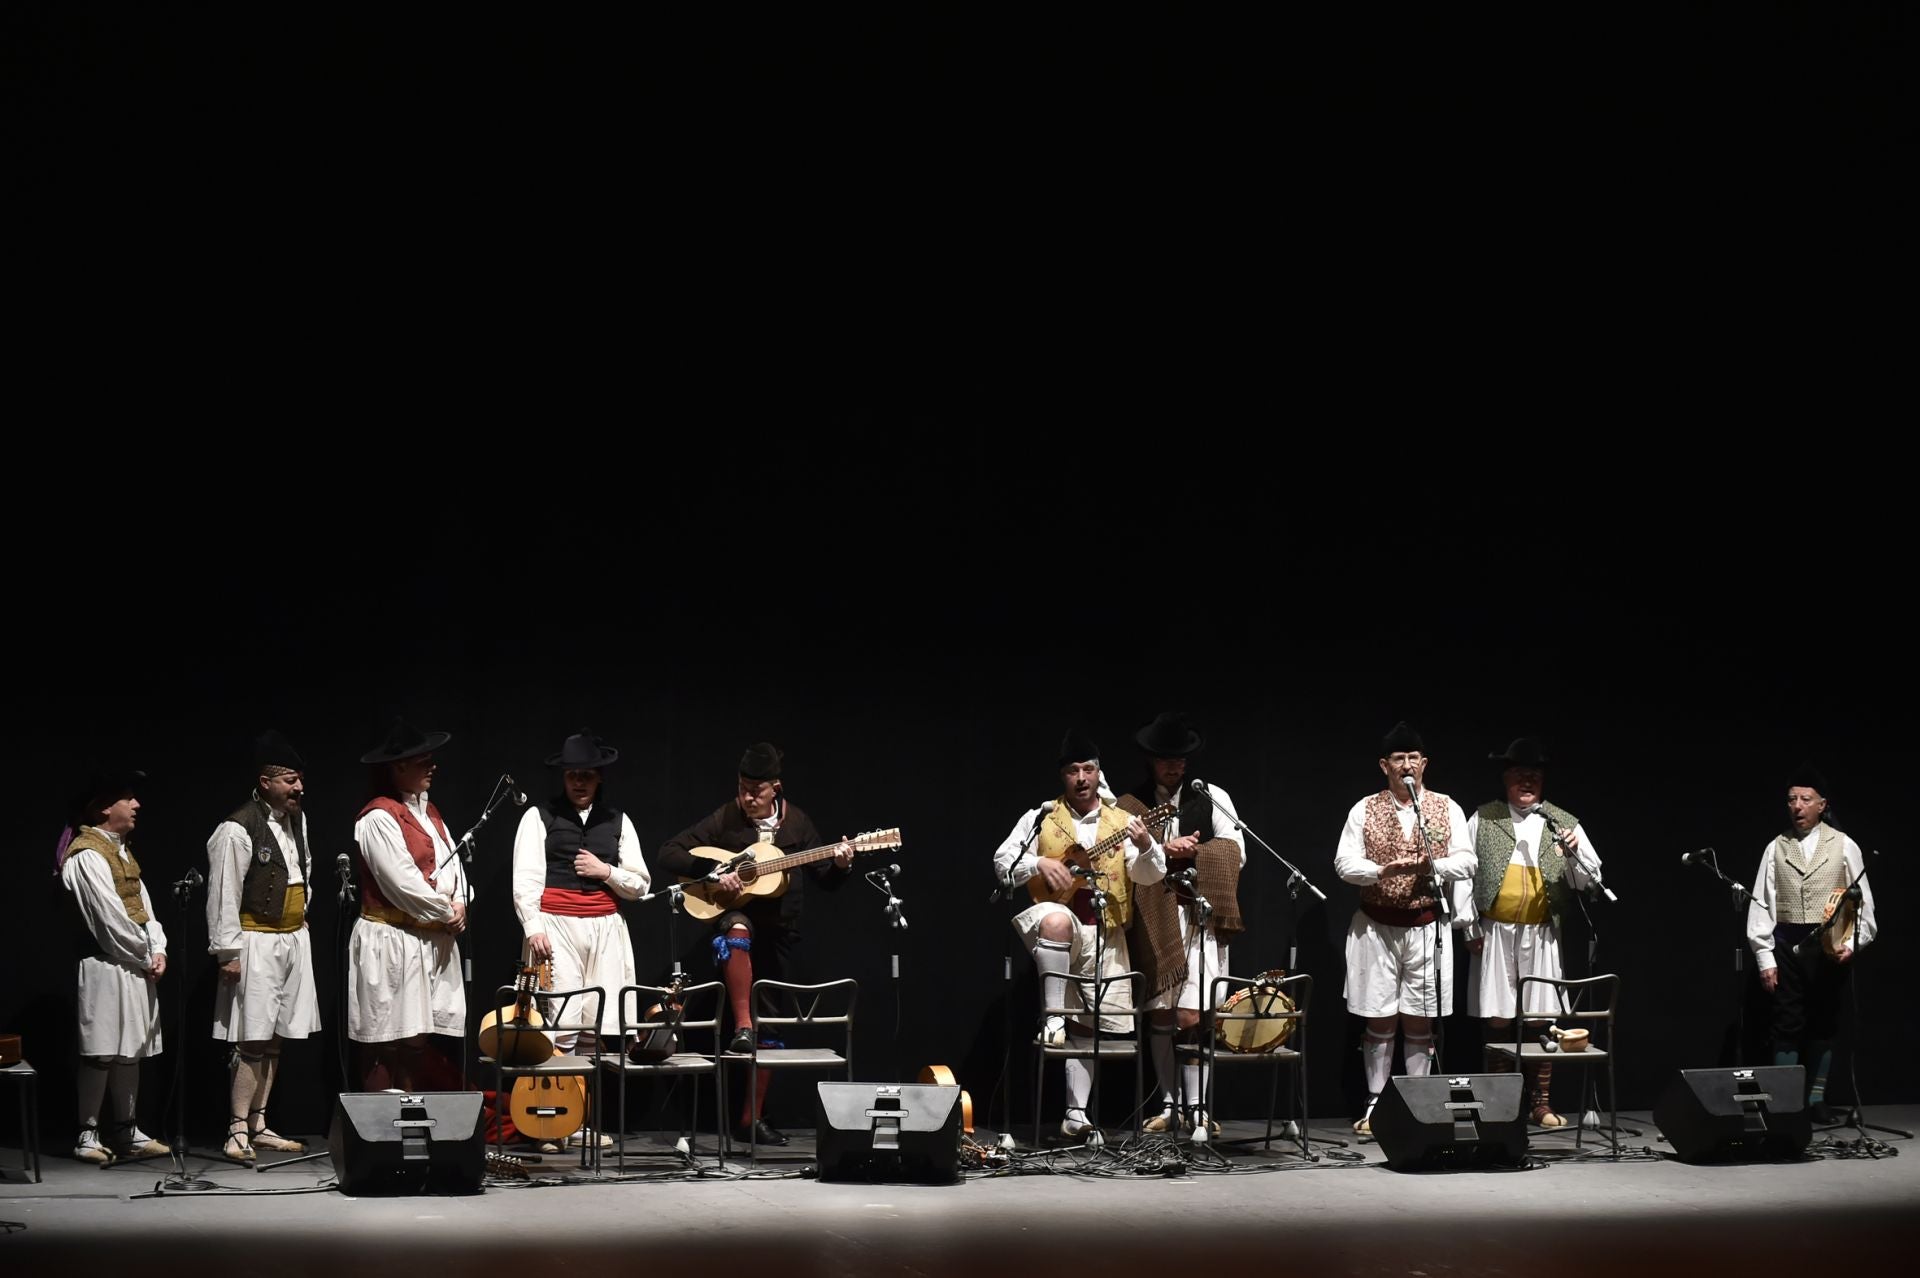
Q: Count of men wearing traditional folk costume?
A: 10